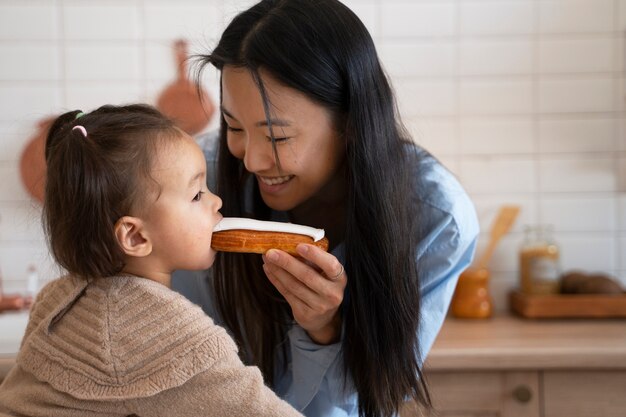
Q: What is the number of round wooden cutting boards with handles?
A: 2